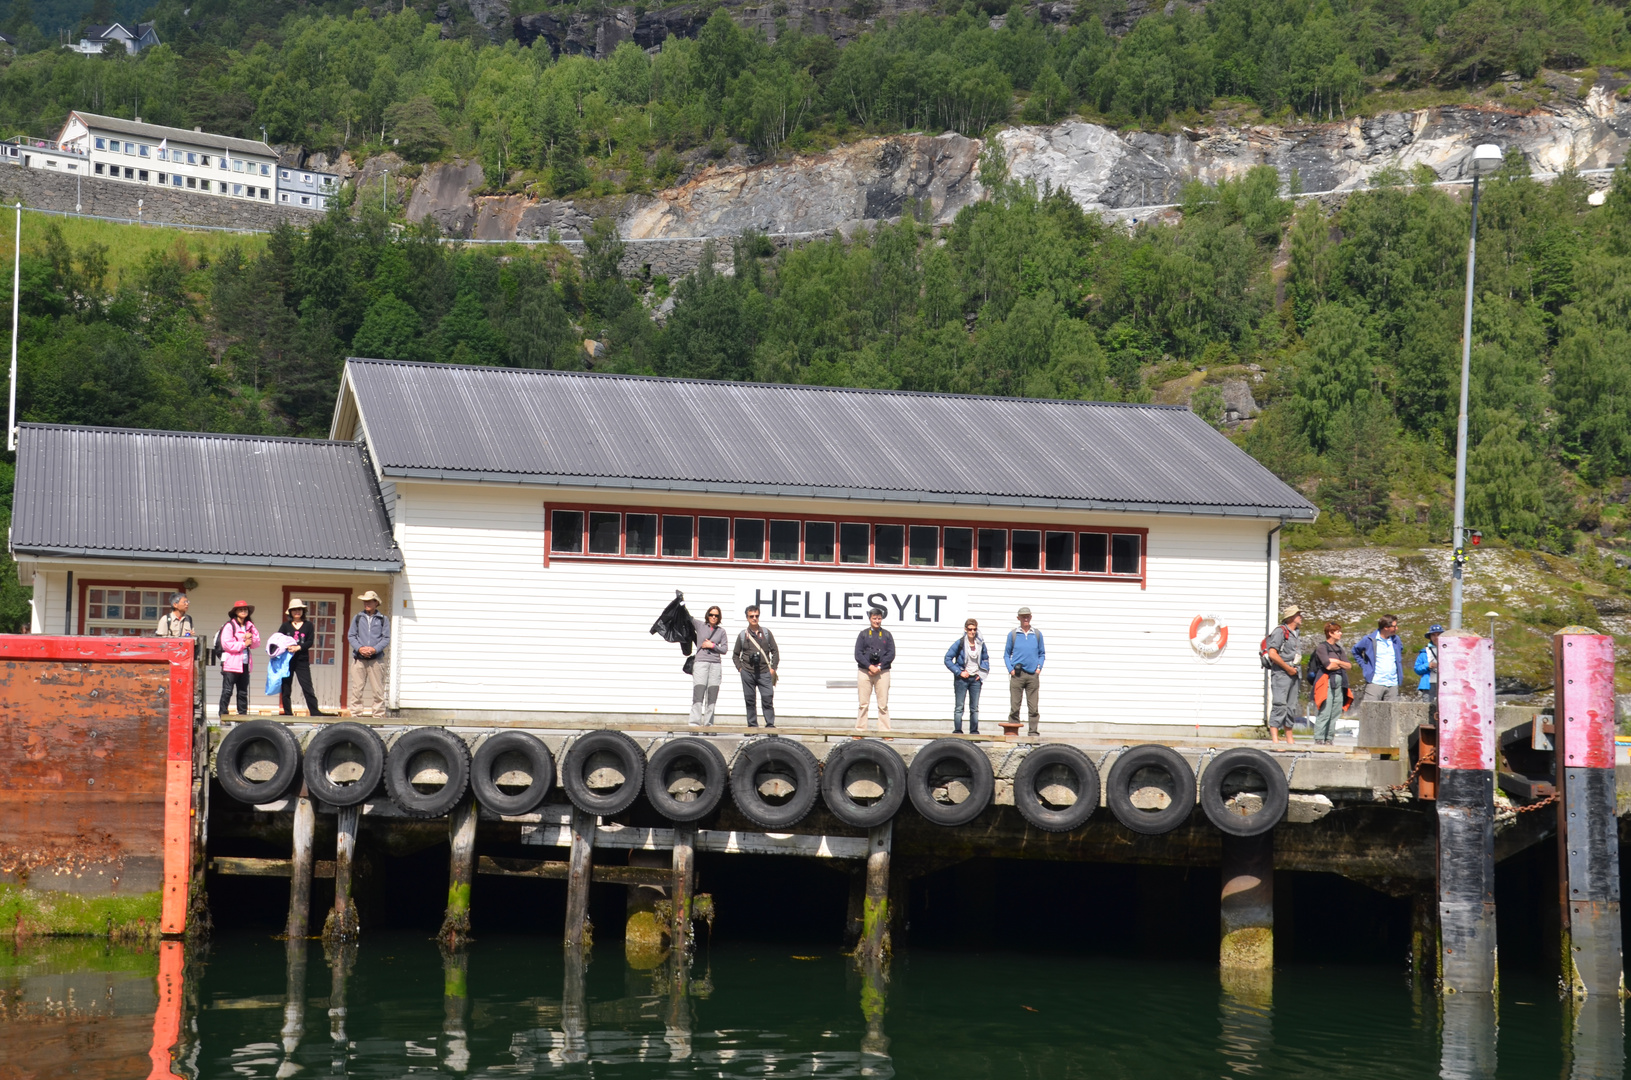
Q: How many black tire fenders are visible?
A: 12